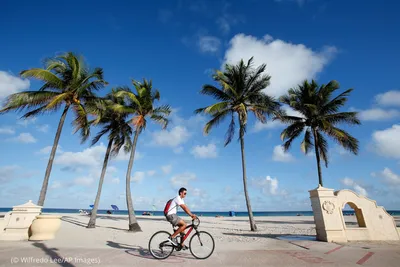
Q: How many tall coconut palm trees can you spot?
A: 5